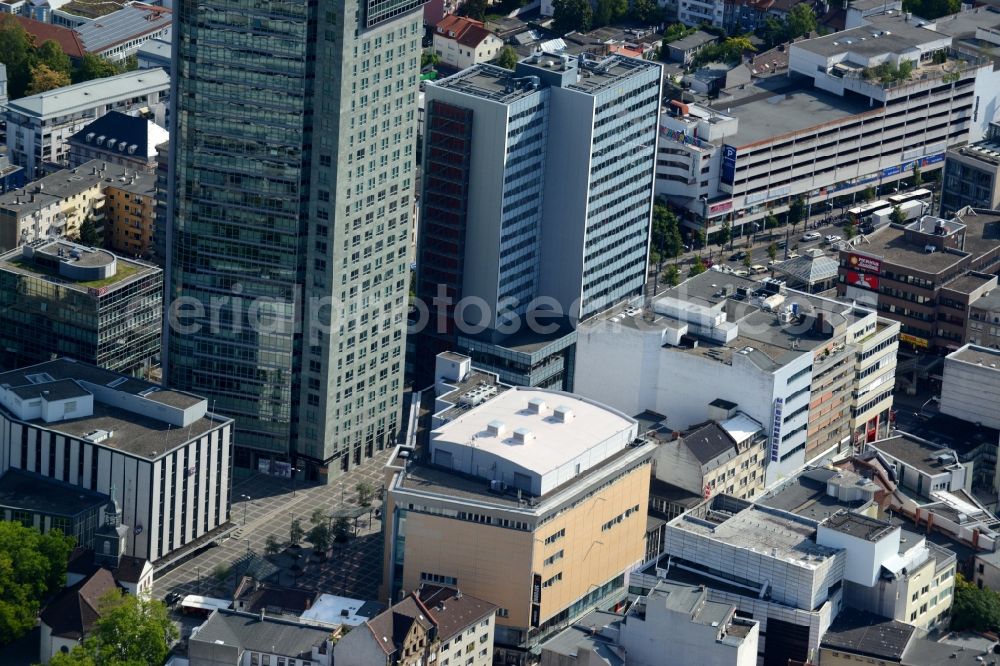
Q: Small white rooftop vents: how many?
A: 4